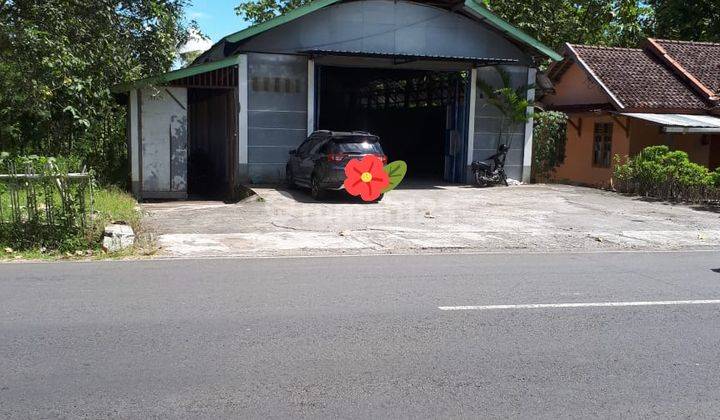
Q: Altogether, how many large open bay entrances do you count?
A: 1